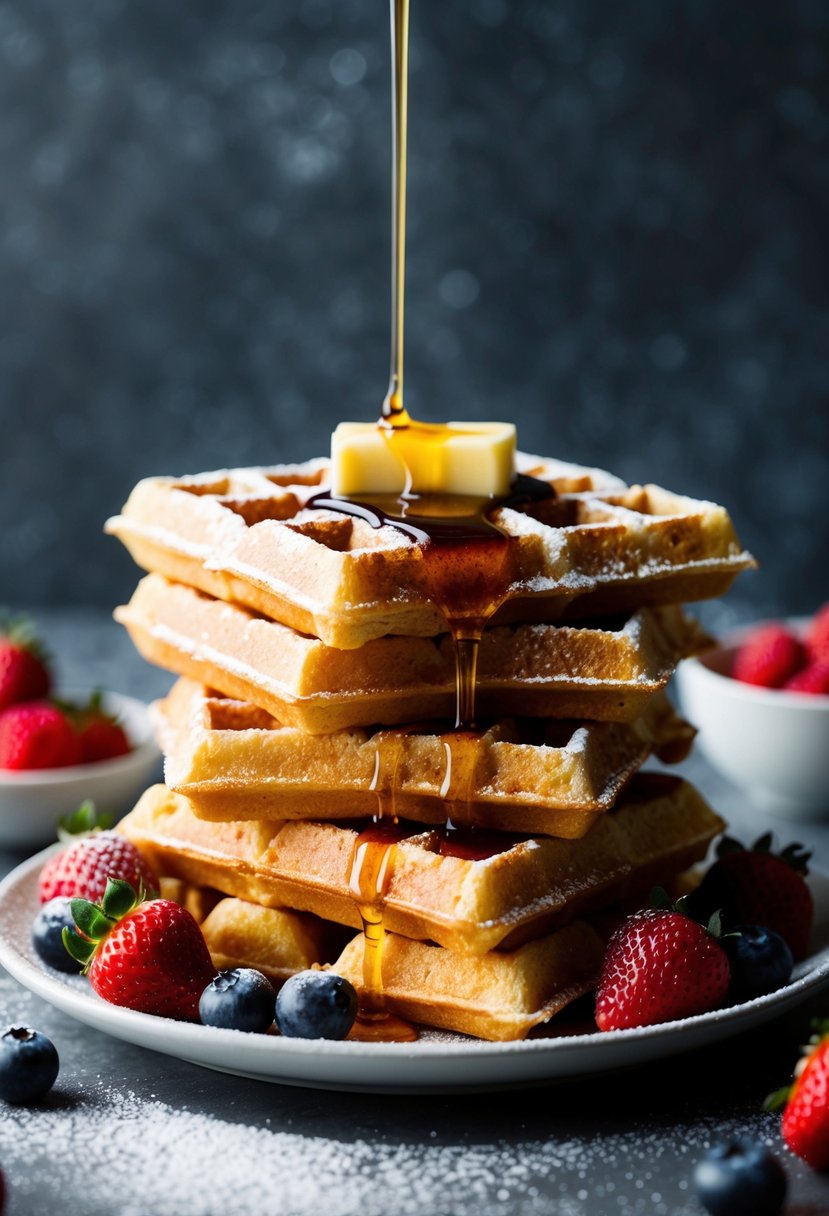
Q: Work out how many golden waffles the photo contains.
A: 5